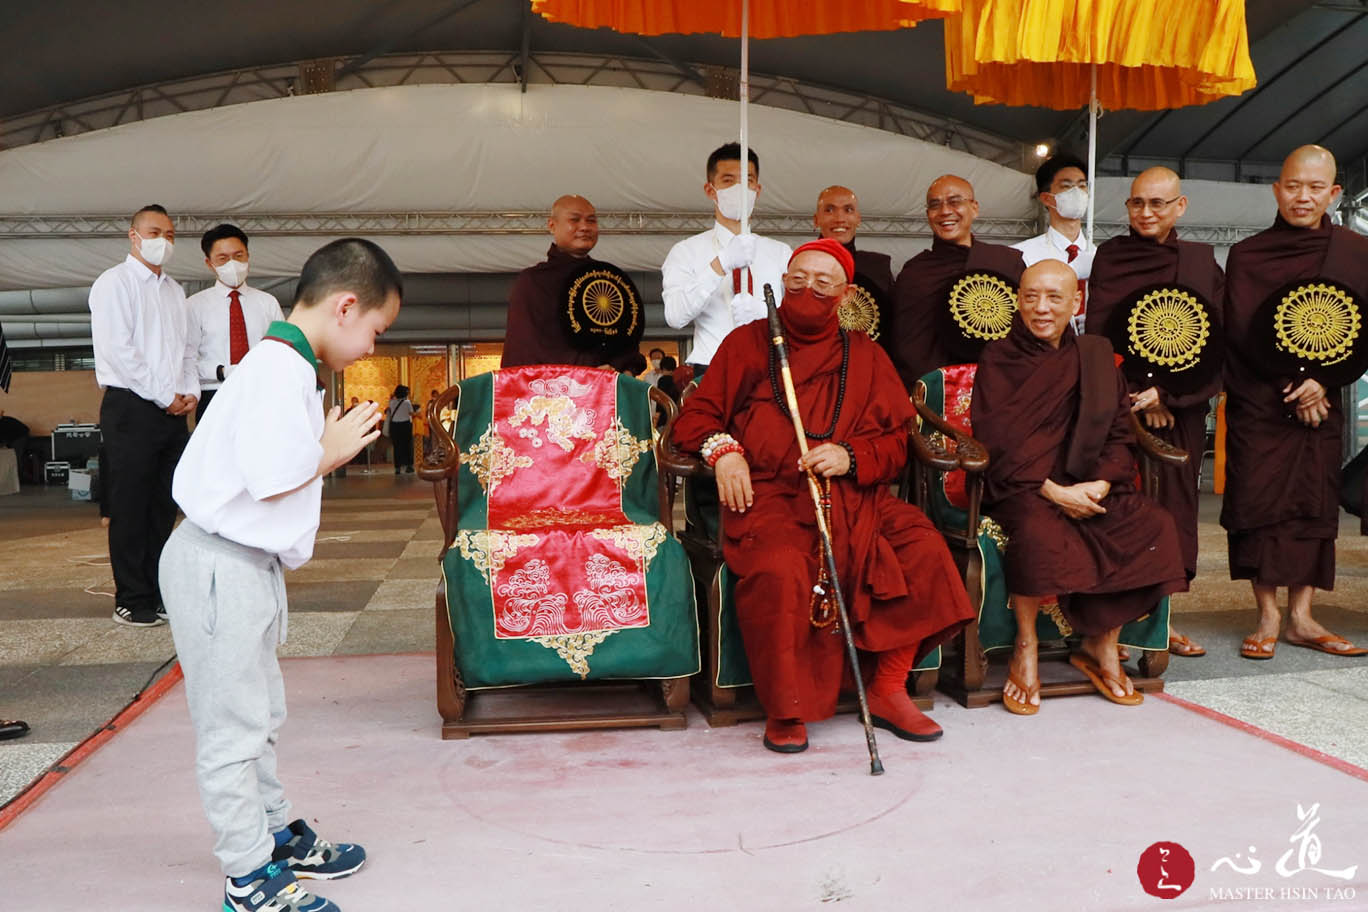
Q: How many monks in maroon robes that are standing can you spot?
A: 5